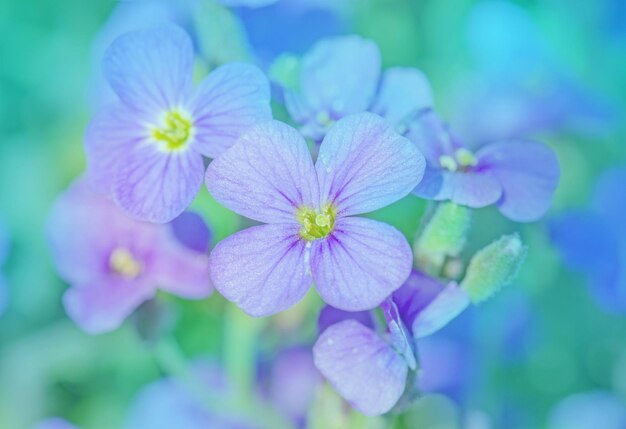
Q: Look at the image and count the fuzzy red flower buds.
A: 0